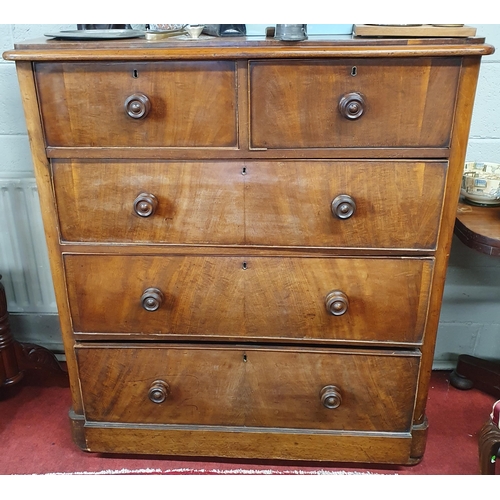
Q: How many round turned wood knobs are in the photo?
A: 8